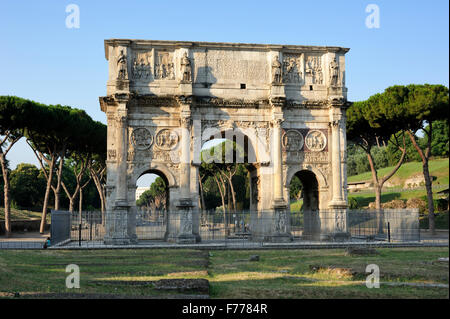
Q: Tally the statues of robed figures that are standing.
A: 4